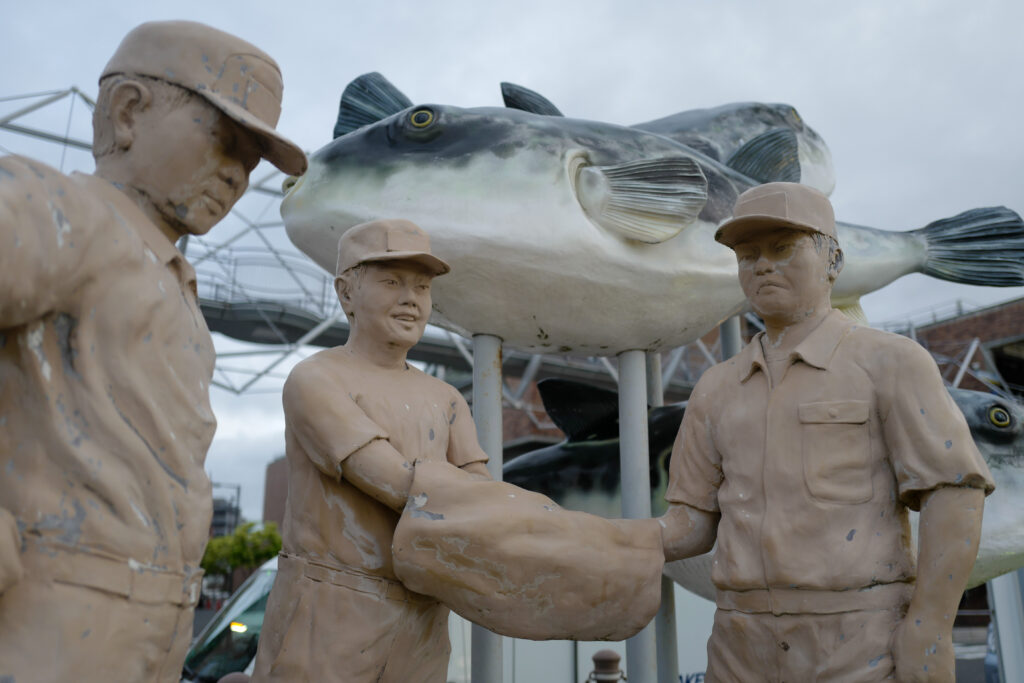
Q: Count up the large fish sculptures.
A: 3